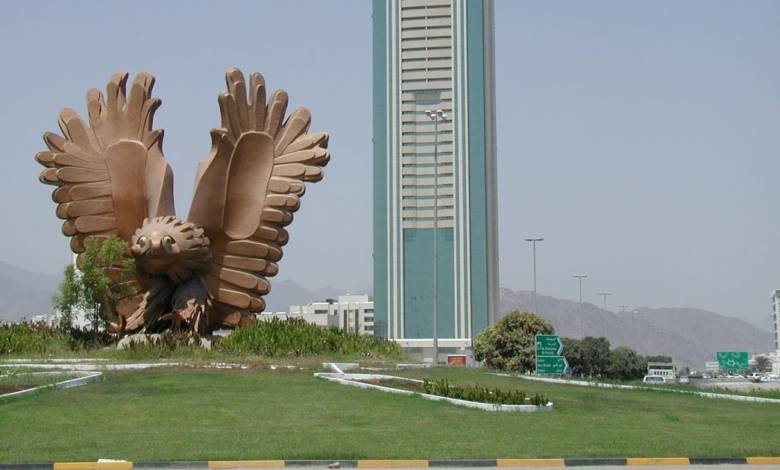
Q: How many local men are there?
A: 0